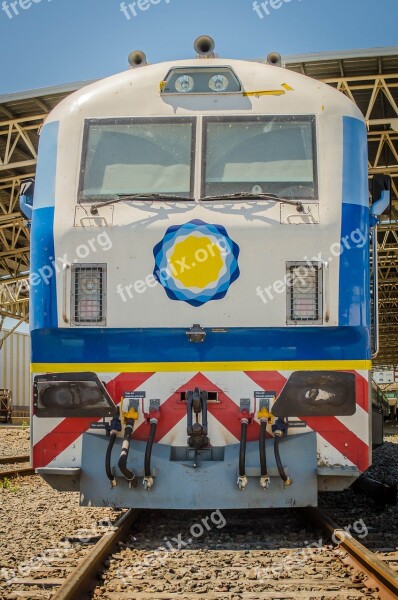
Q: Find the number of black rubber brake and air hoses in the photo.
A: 6